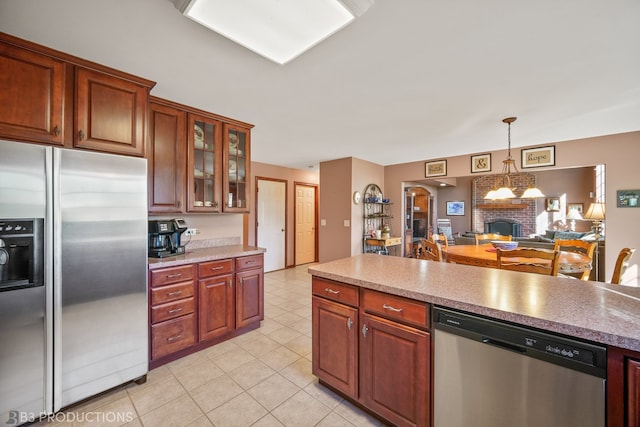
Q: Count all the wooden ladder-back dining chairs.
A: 6